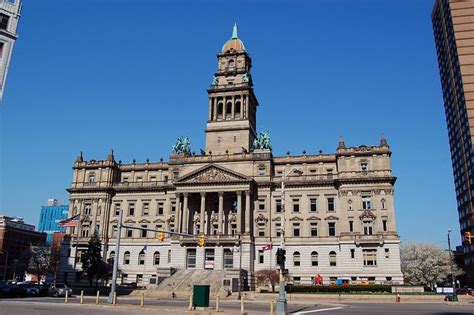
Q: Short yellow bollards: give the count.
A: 9